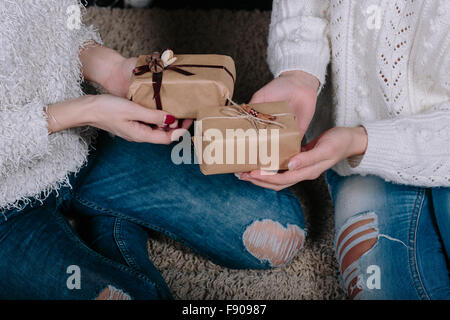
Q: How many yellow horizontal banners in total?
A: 0